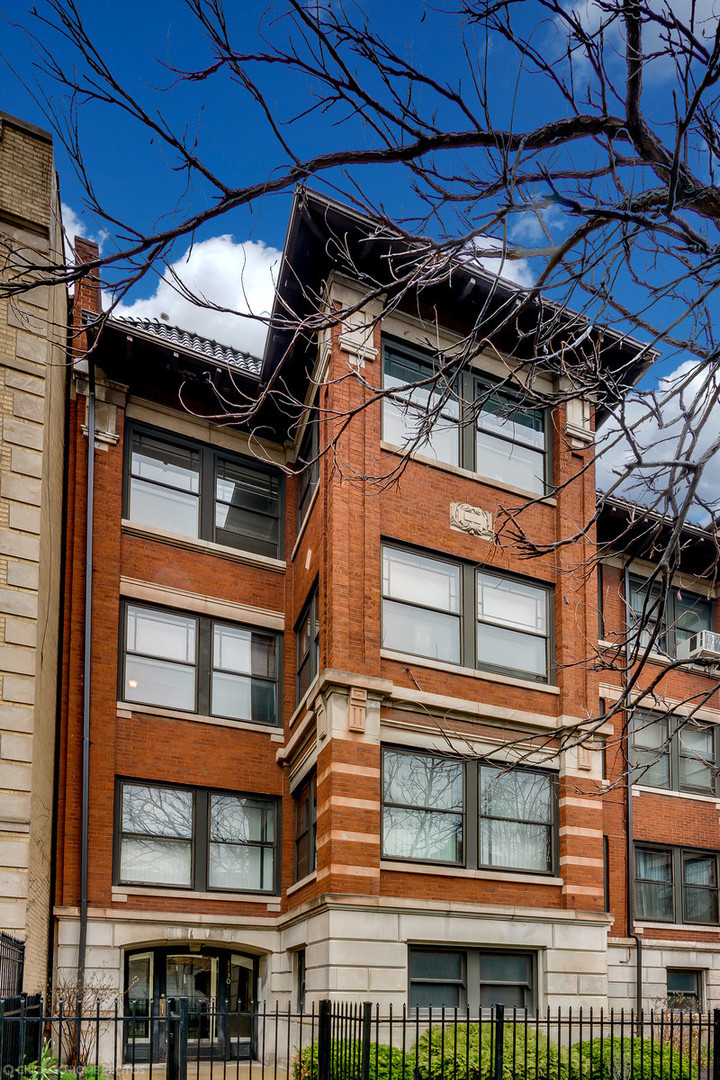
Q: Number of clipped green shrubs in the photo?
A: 3